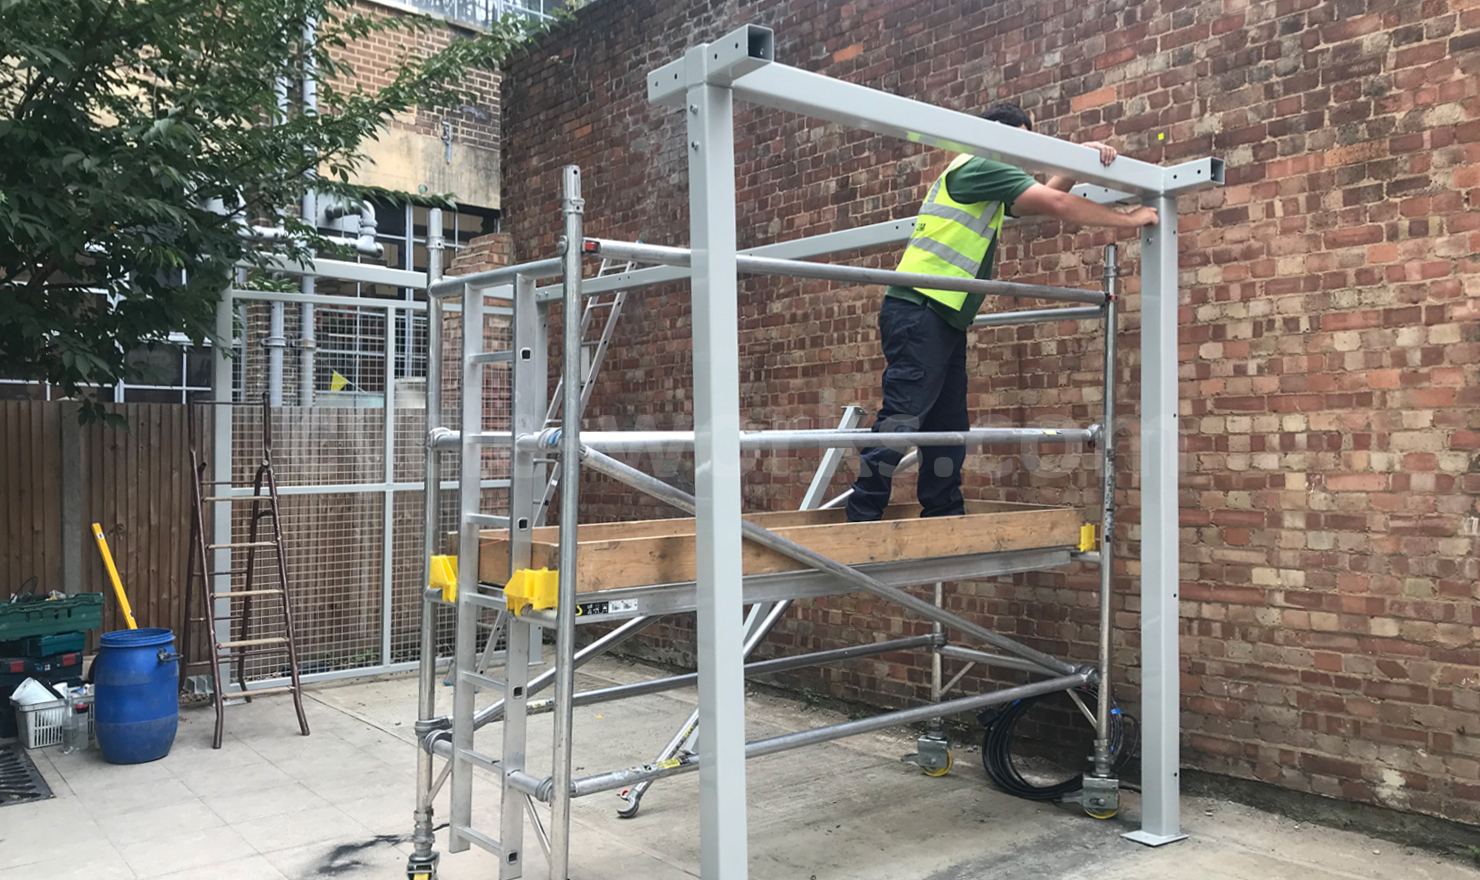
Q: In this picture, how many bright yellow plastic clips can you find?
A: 3